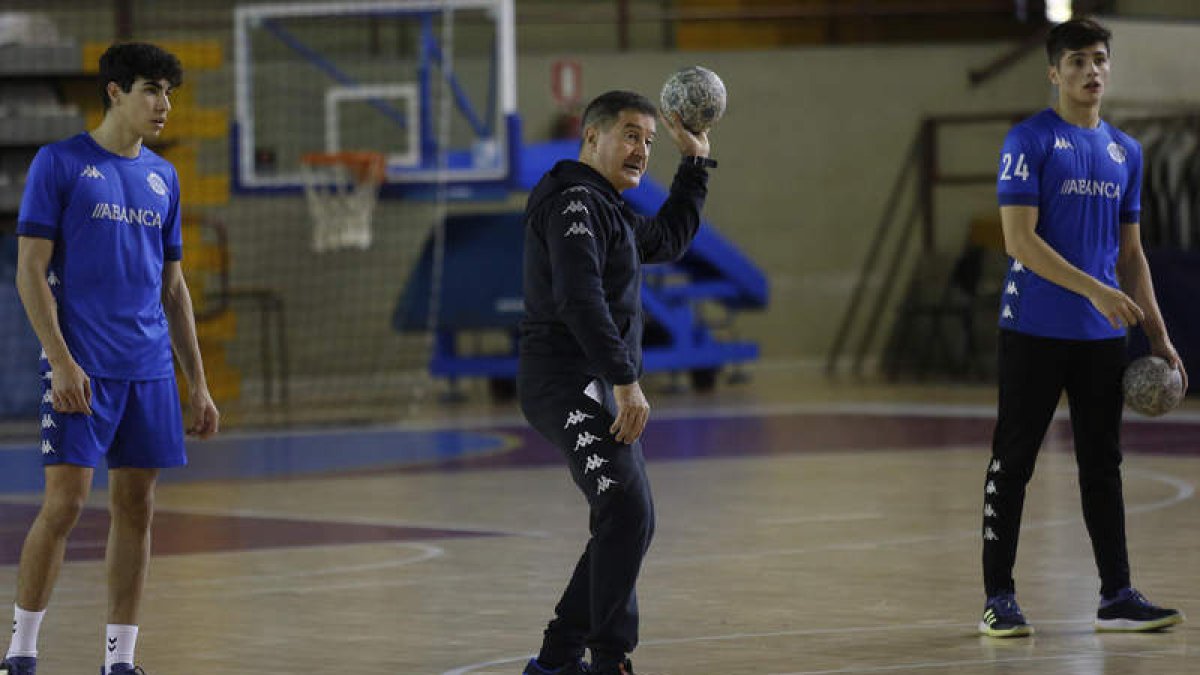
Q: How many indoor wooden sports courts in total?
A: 1